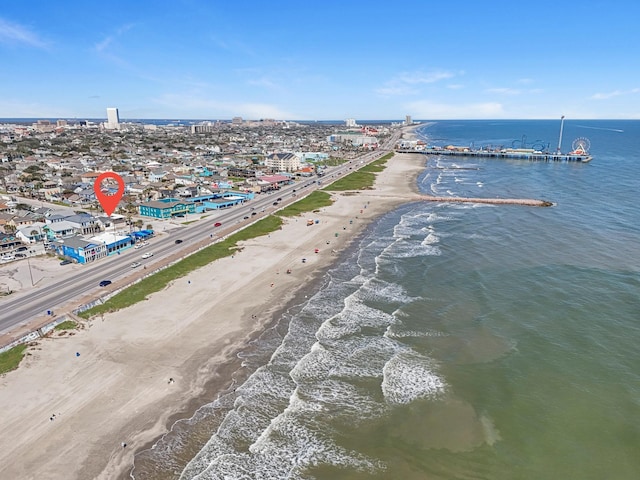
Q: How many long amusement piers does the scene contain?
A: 1